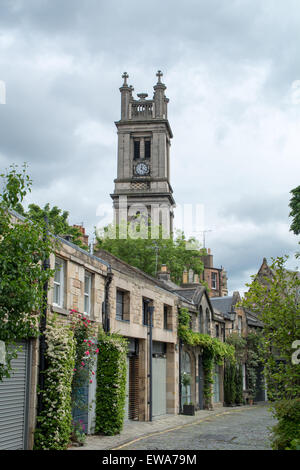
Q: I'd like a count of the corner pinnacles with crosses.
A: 2